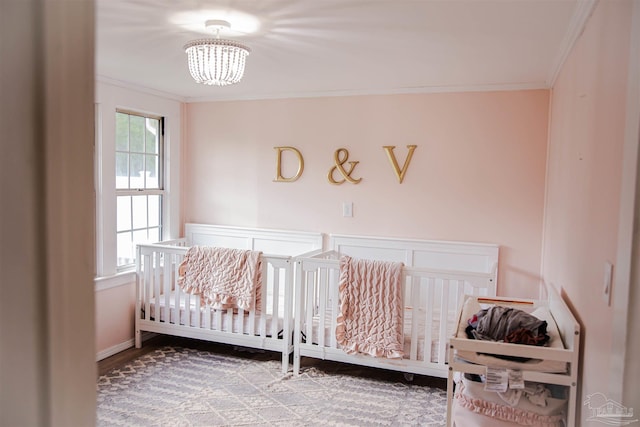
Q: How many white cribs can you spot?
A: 2